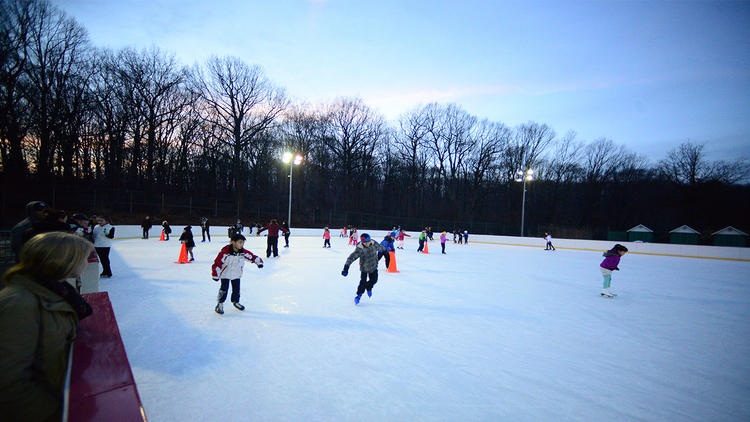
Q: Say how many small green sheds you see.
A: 3